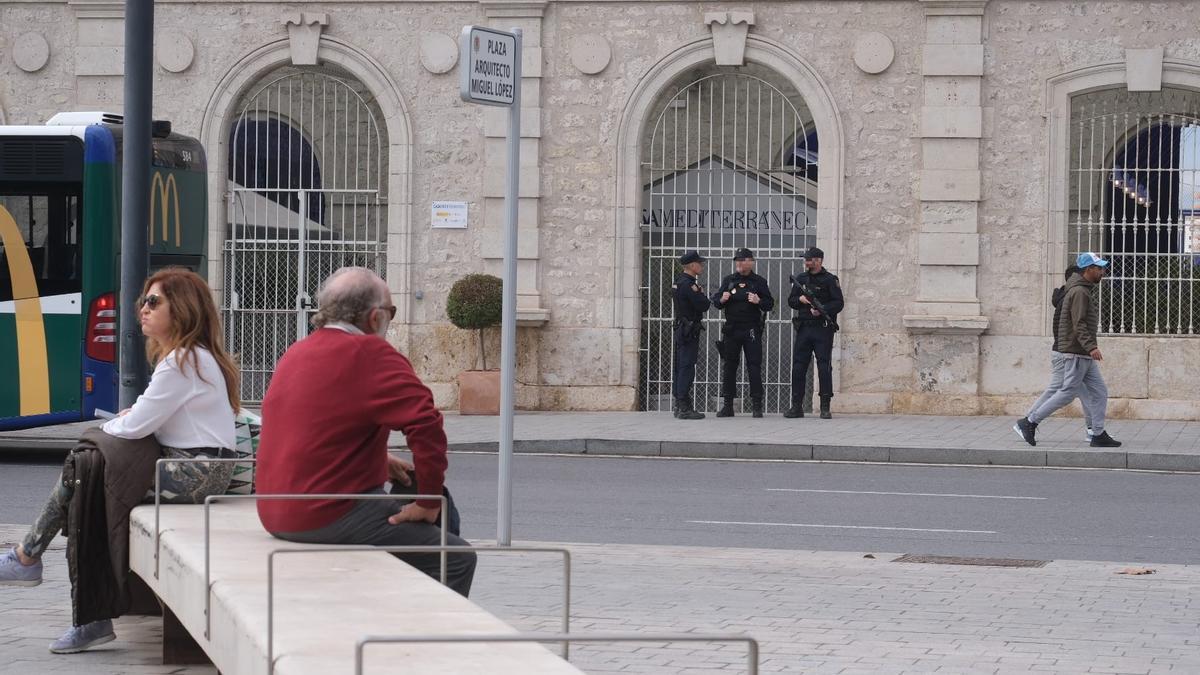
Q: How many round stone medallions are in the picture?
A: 5